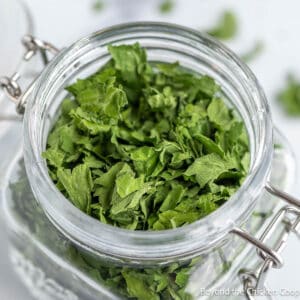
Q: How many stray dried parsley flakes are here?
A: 5